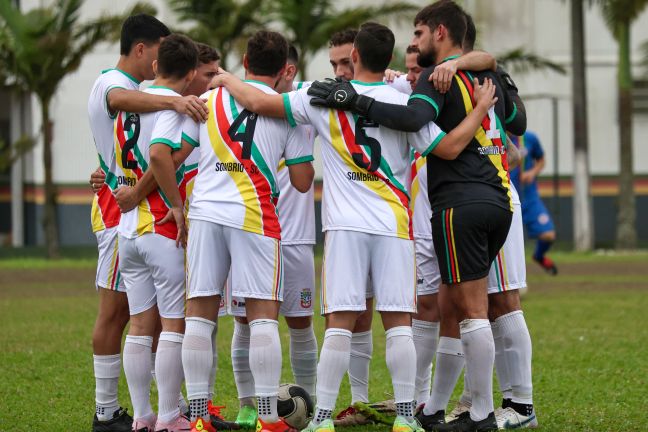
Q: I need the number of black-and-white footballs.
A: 1